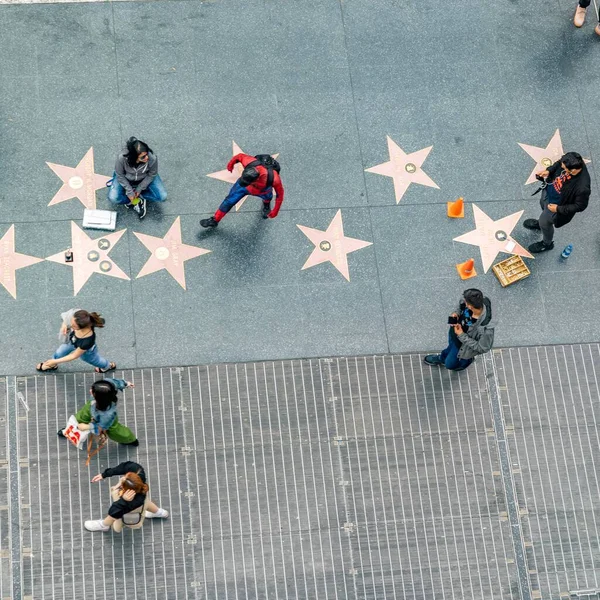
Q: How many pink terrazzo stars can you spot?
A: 9